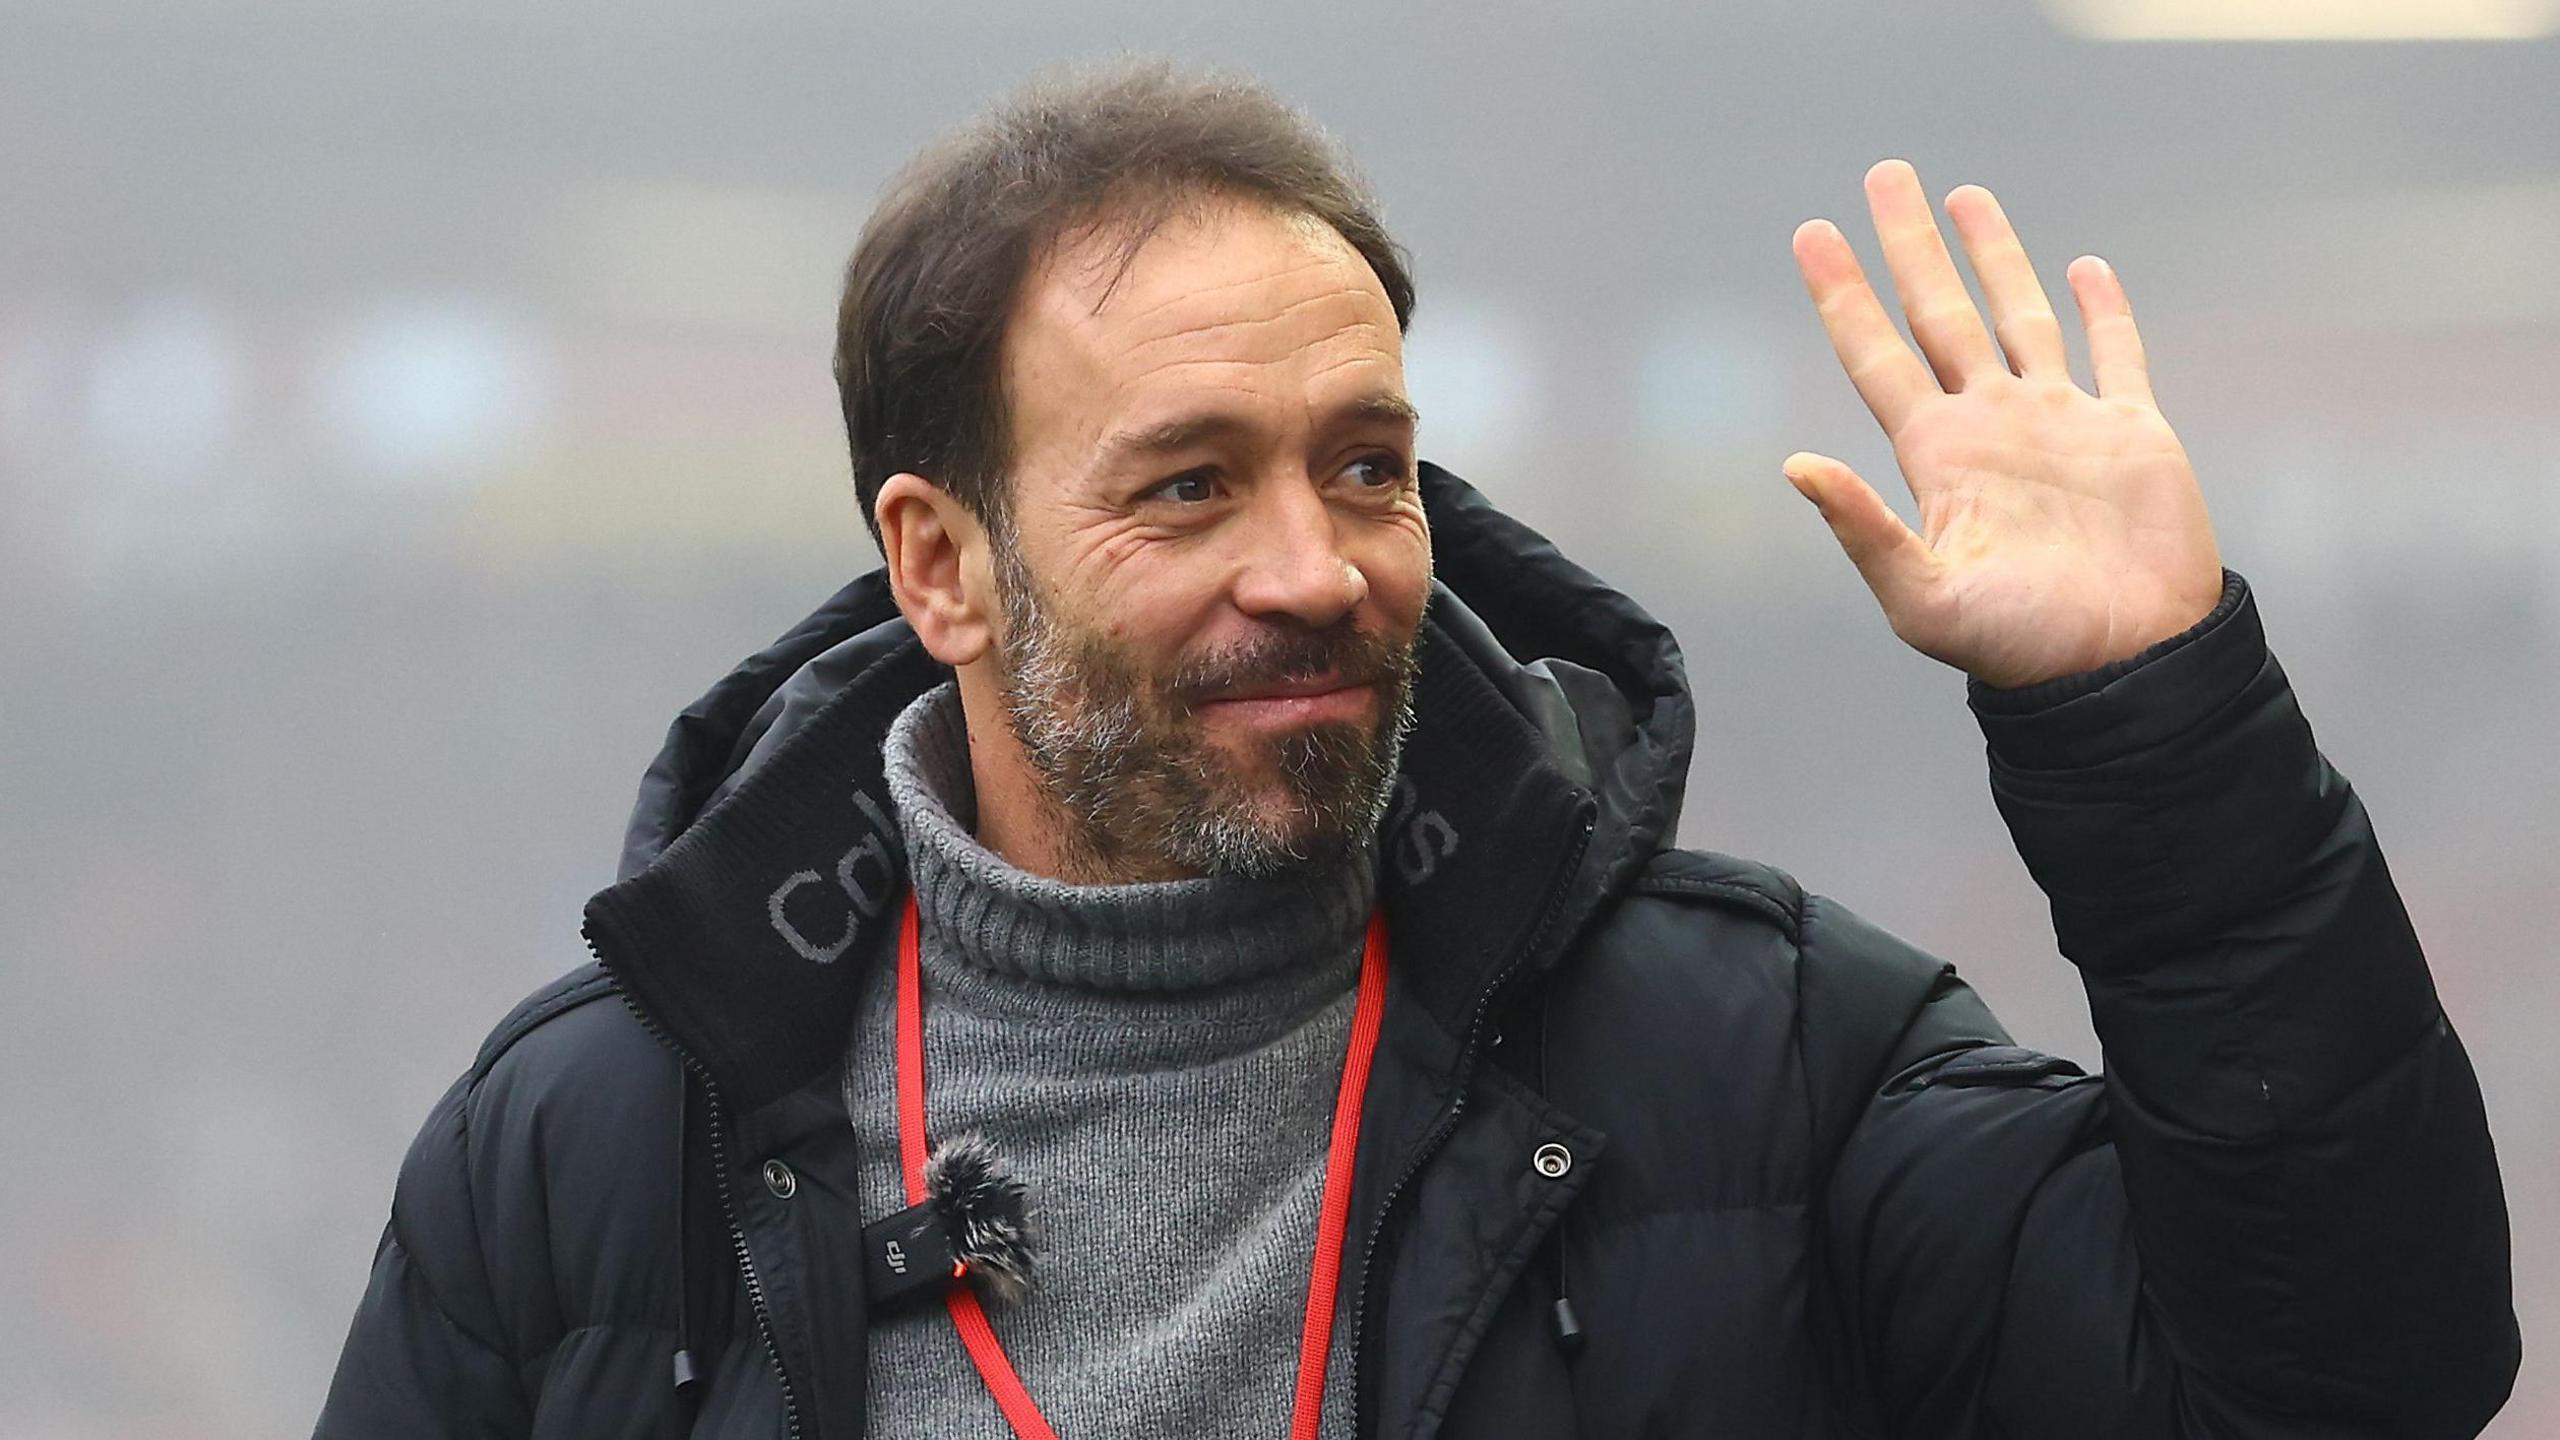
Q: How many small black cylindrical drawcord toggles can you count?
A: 2